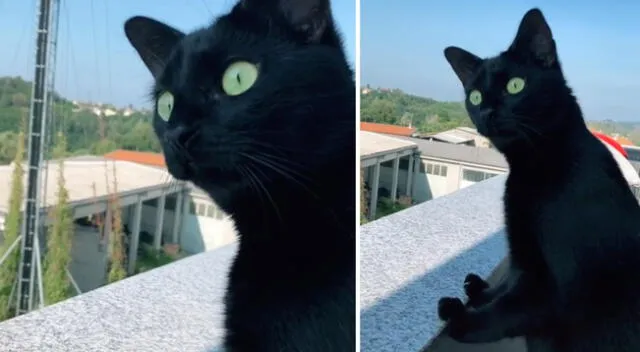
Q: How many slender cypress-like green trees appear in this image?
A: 3